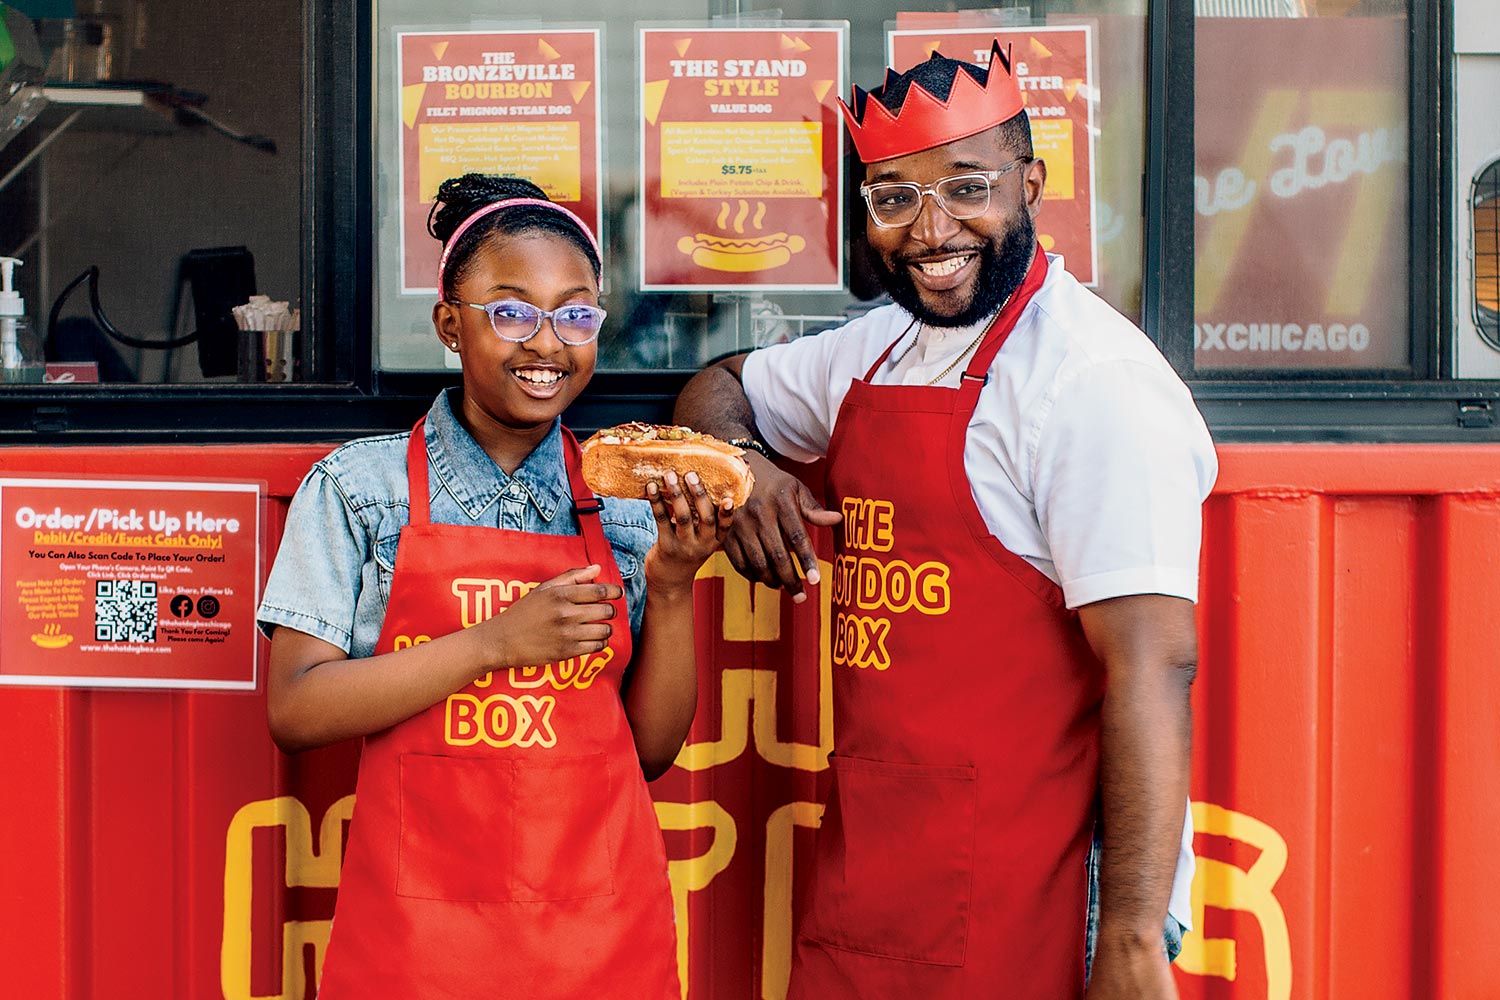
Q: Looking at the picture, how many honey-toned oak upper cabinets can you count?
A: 0